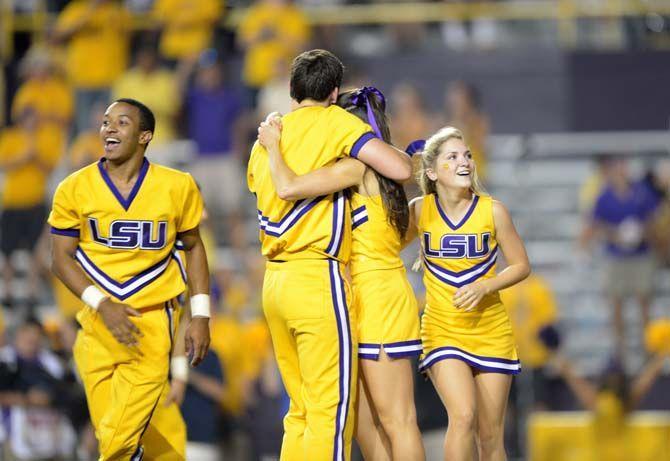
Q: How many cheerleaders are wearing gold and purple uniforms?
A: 4